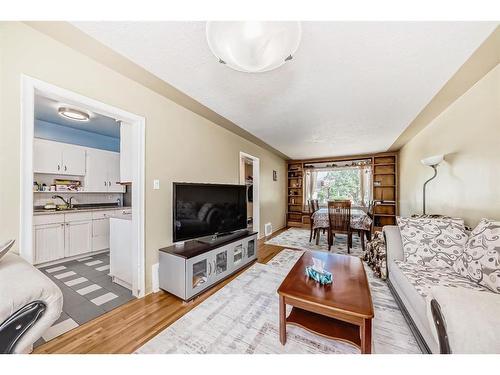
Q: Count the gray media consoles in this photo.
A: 1